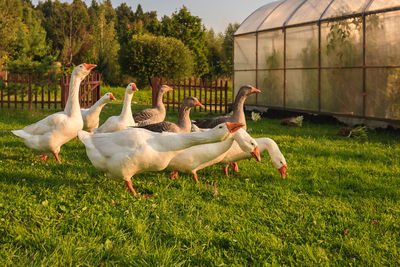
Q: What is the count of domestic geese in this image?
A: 9